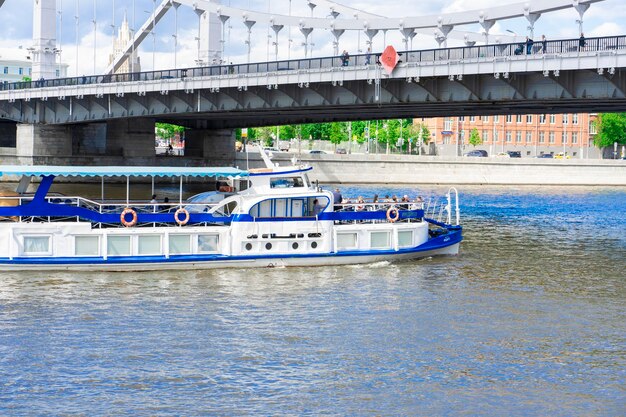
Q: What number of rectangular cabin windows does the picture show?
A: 9